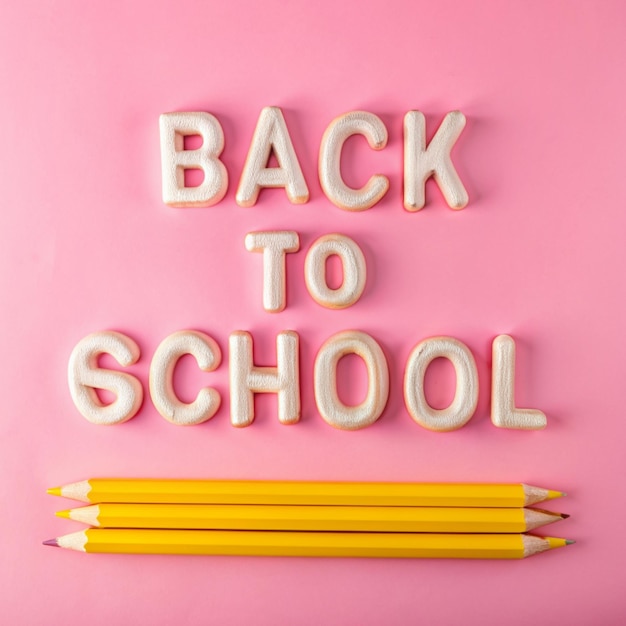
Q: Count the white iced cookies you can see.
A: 12